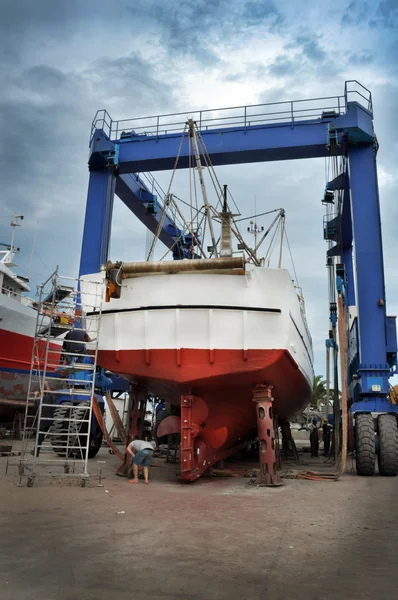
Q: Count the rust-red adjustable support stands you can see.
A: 2